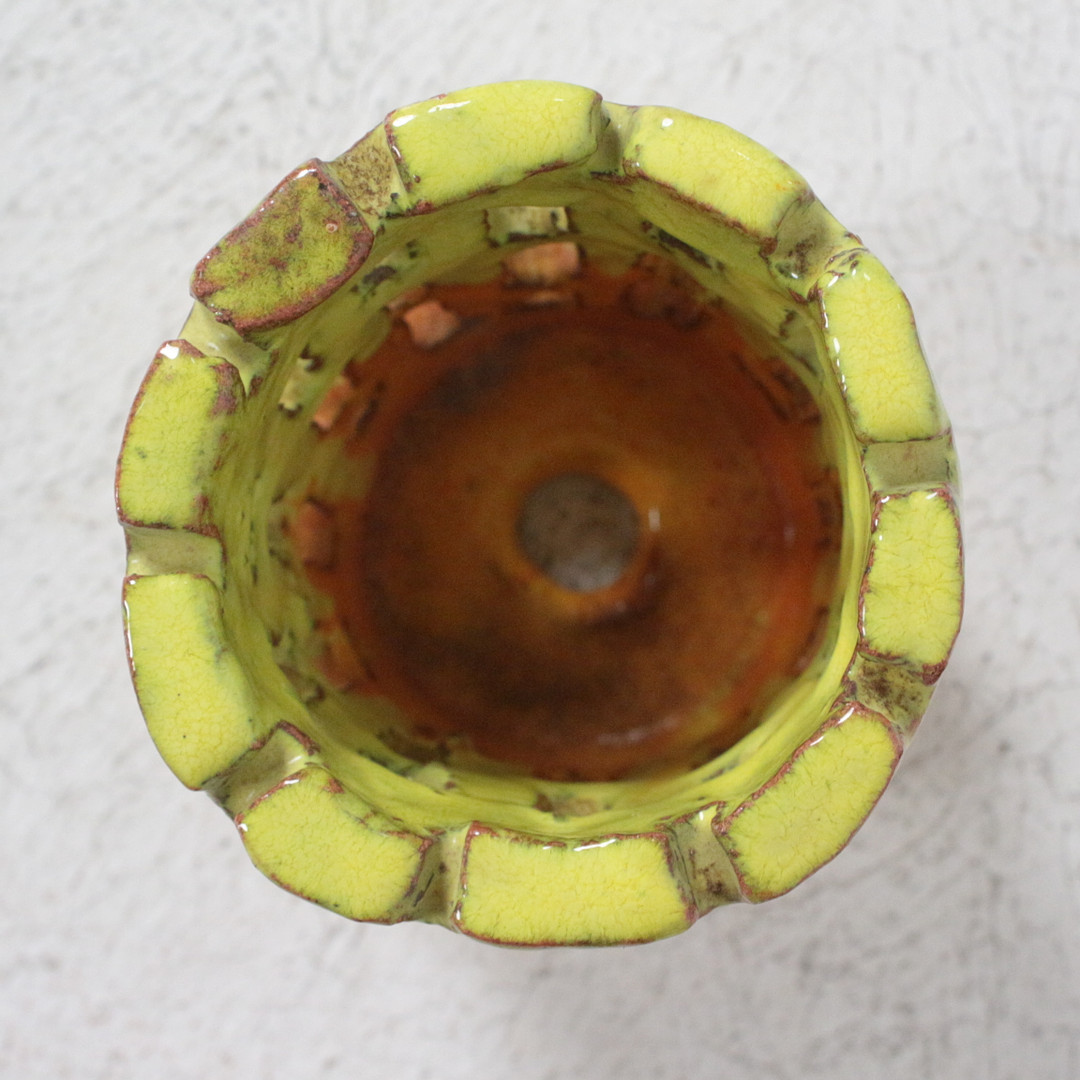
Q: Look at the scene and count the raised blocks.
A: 10